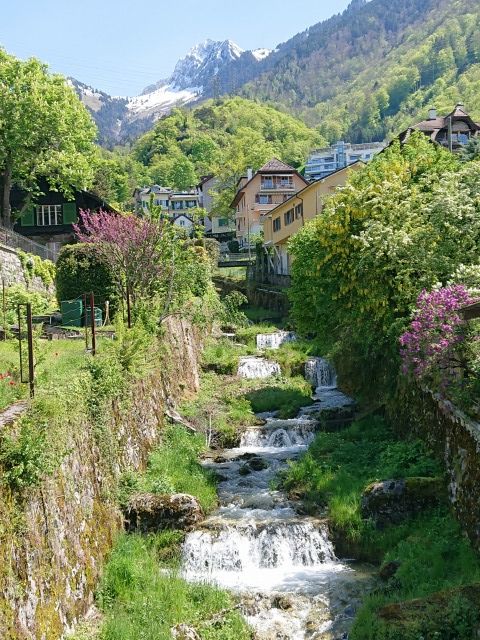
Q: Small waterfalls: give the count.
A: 5